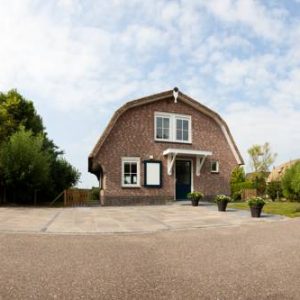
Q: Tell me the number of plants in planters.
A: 3